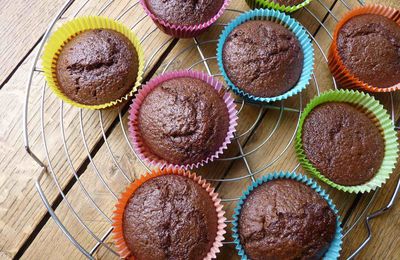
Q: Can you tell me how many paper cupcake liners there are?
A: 9